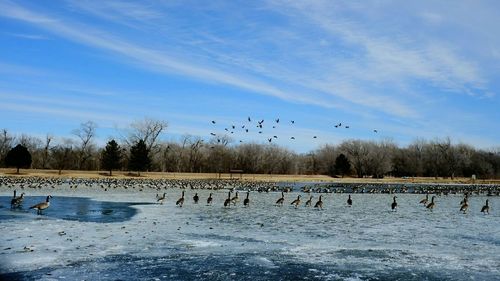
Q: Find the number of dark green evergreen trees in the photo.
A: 4